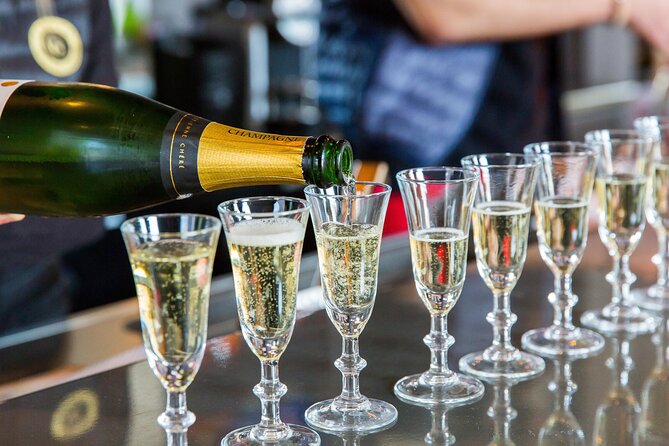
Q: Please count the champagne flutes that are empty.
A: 0